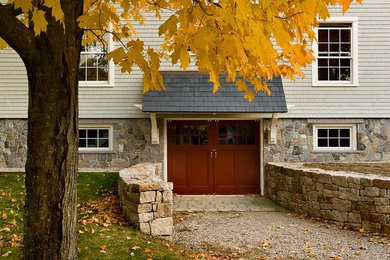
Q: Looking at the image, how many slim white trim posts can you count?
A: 2